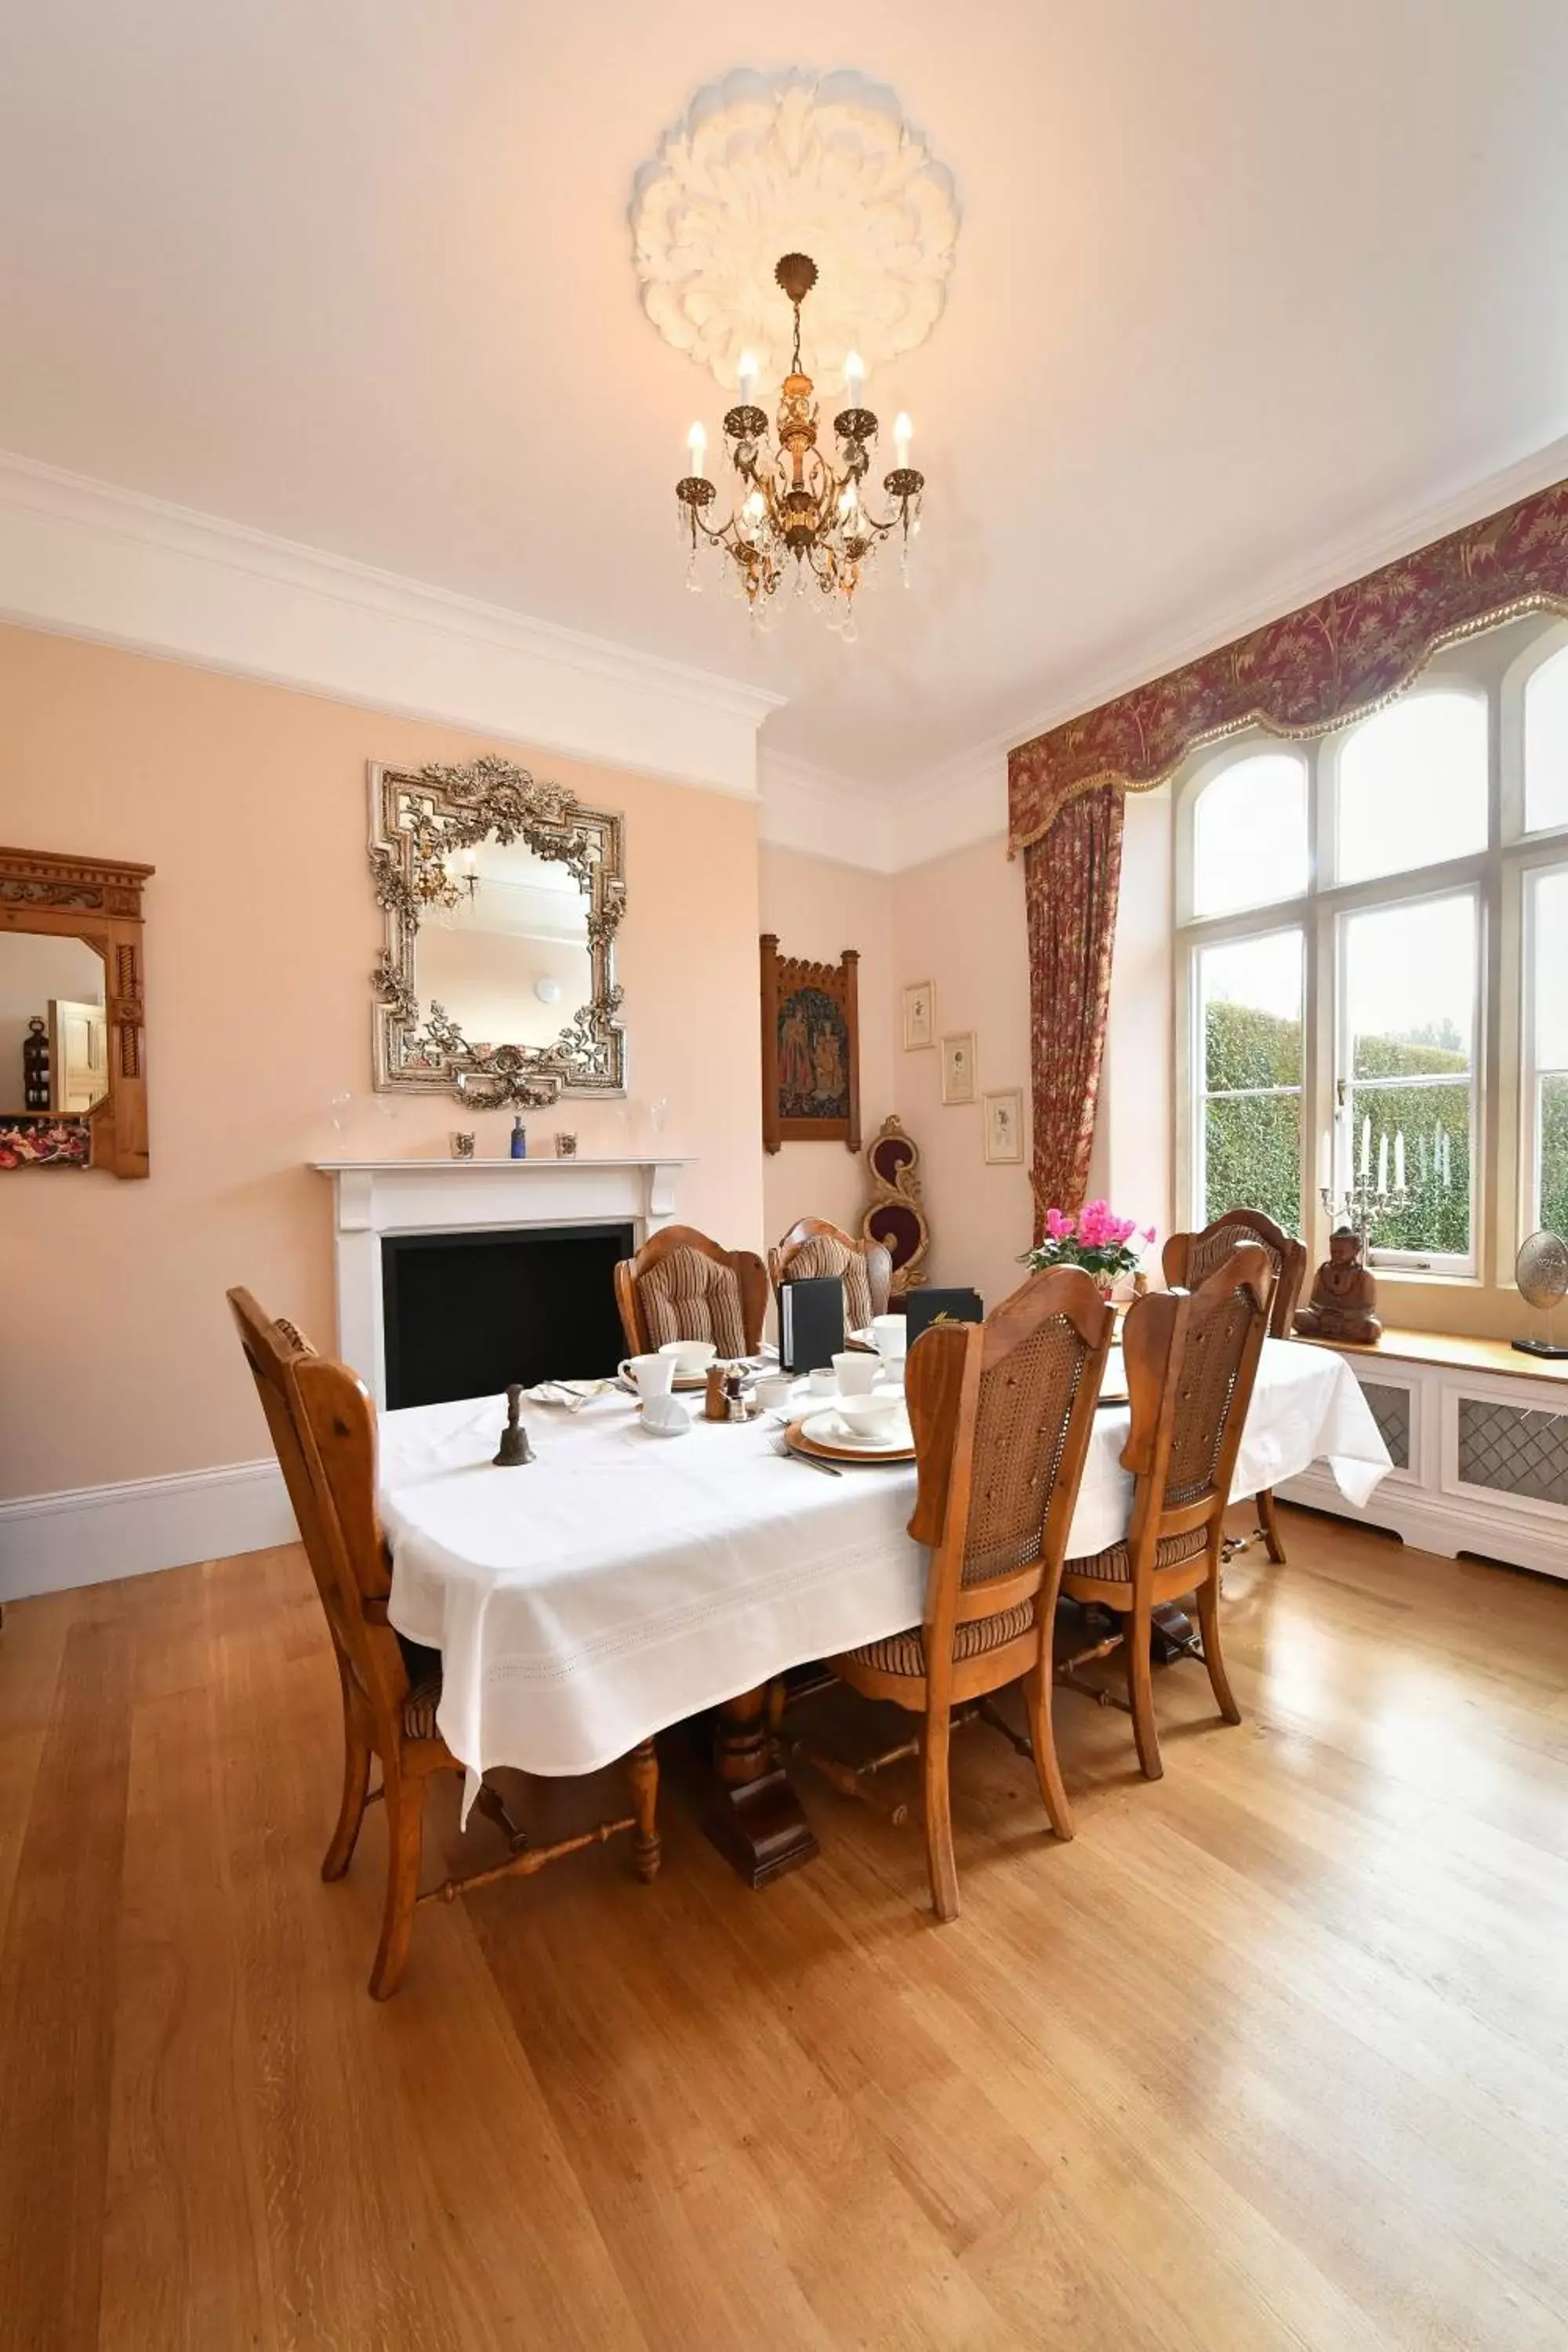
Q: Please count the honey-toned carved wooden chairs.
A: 6